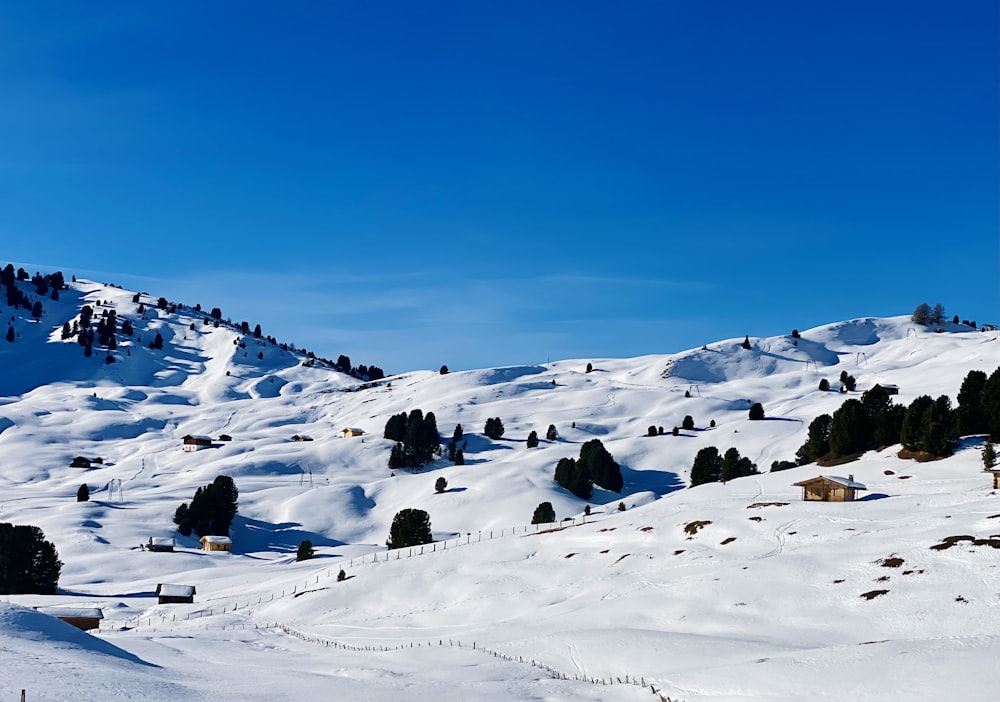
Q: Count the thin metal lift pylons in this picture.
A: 6